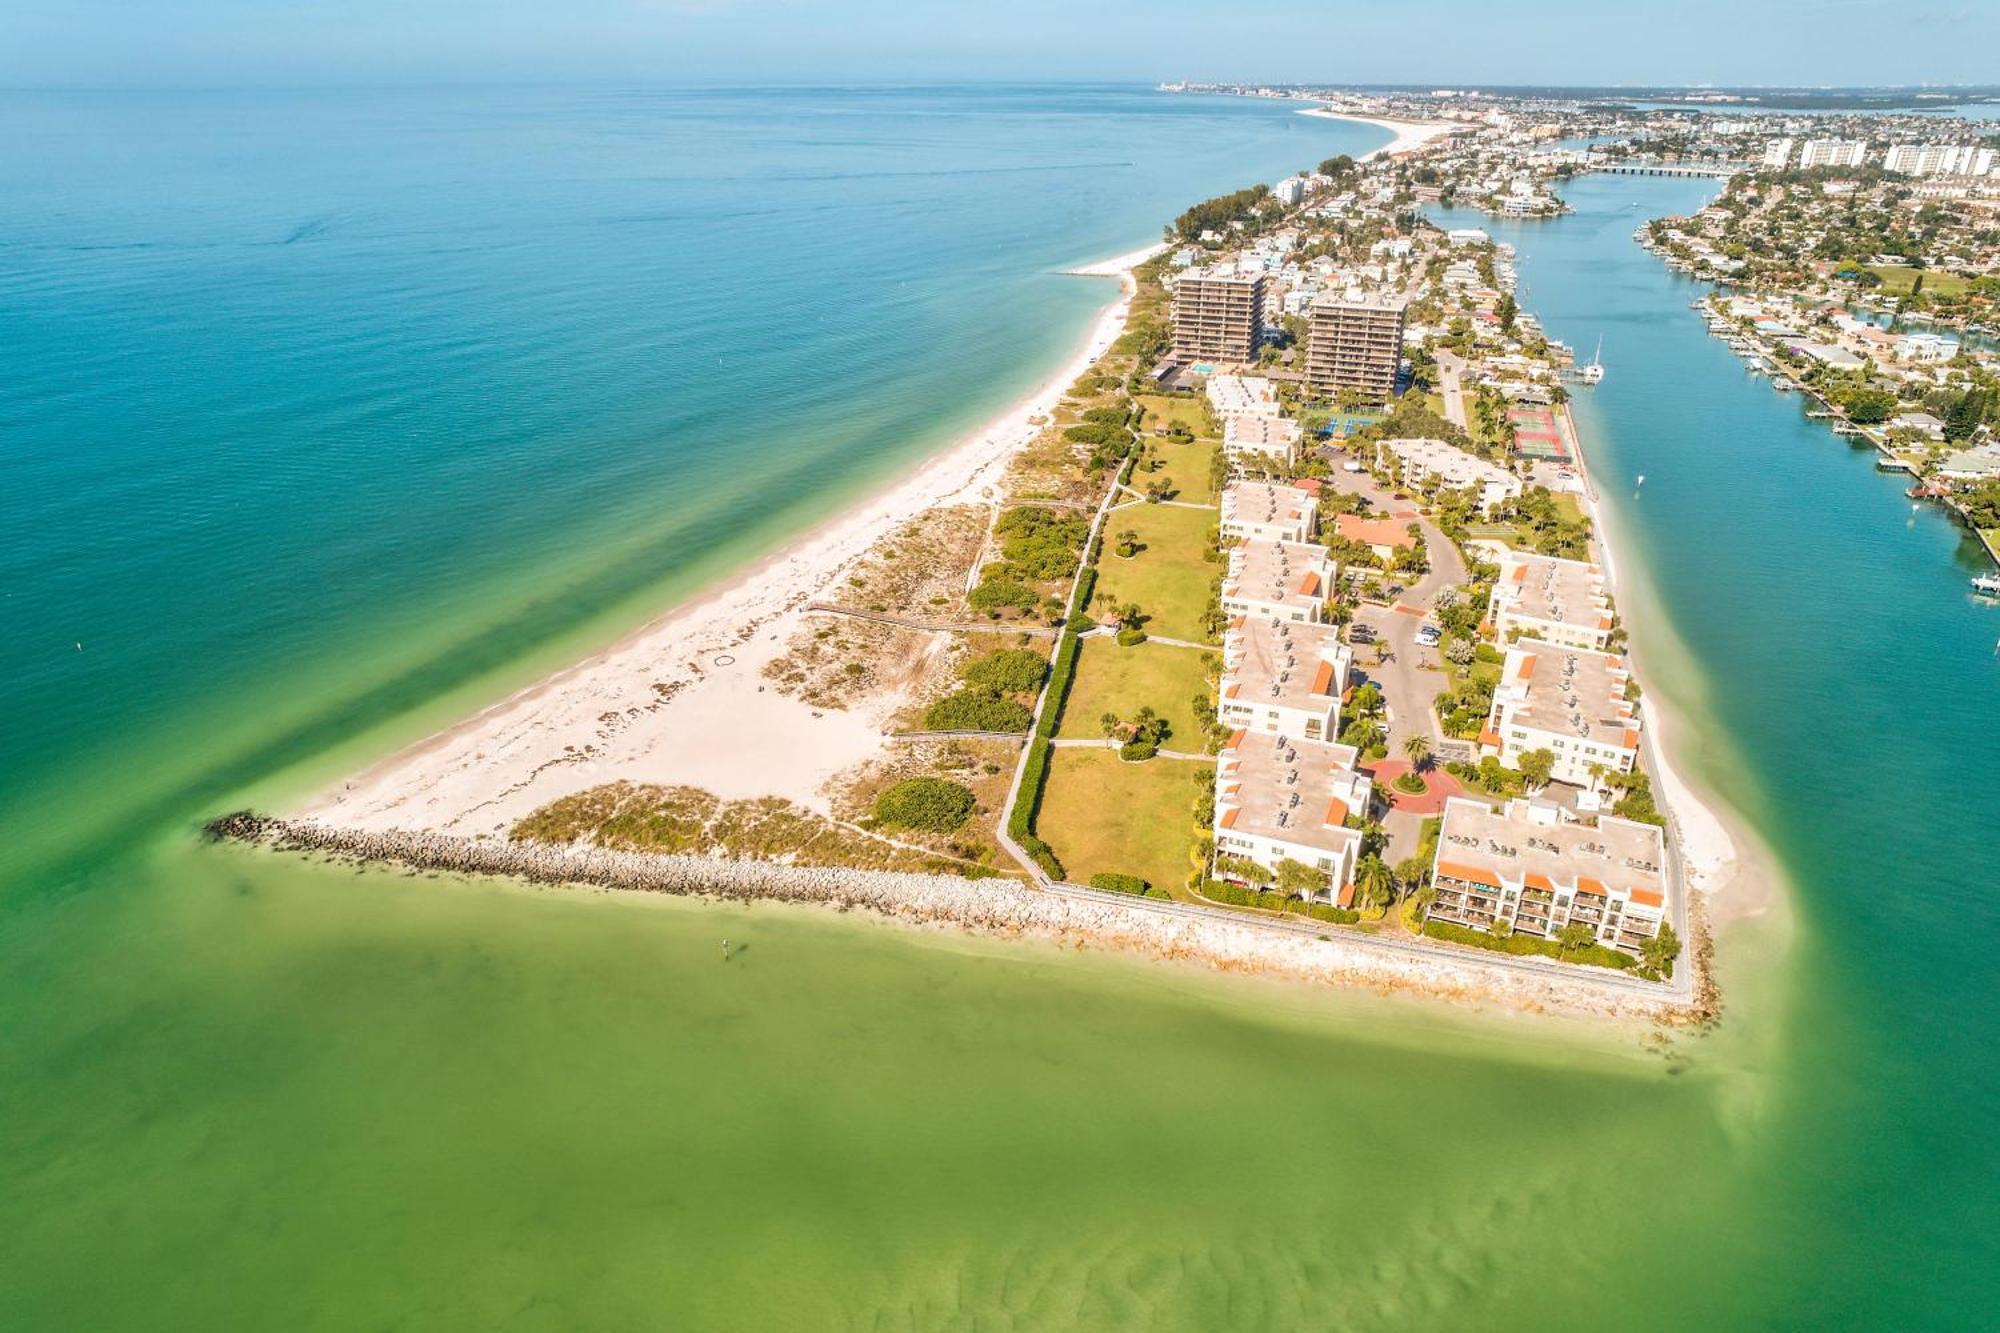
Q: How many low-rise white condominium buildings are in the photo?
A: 10